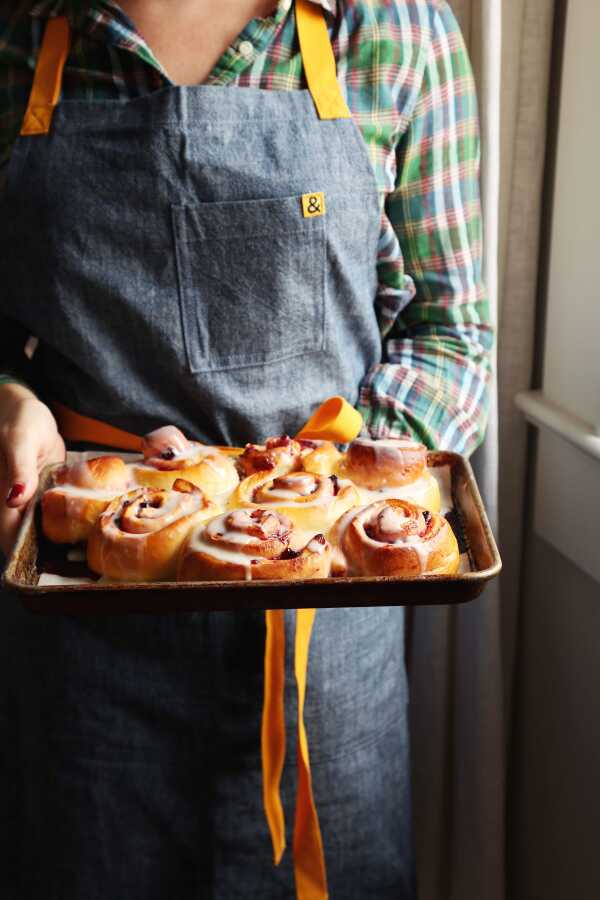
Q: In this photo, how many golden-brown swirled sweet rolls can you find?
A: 8